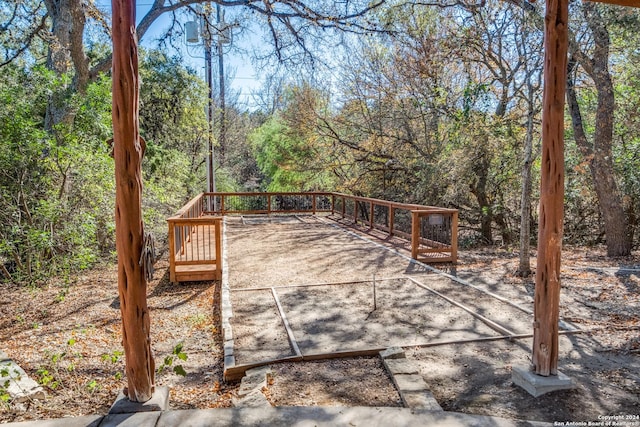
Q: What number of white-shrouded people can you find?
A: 0